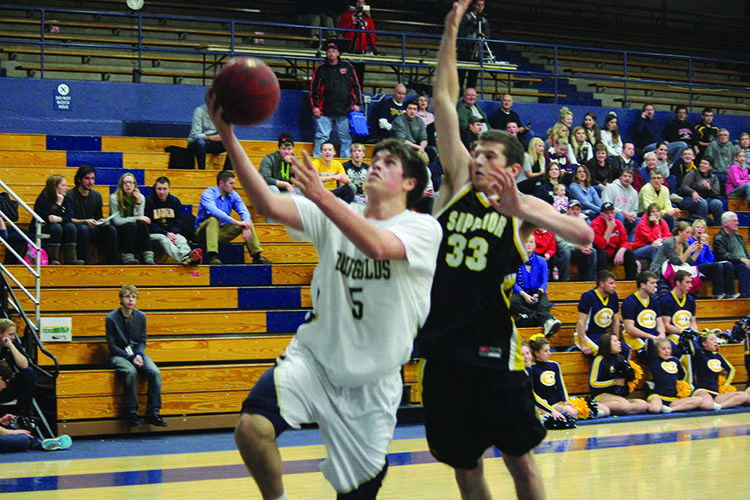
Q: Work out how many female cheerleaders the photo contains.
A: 5